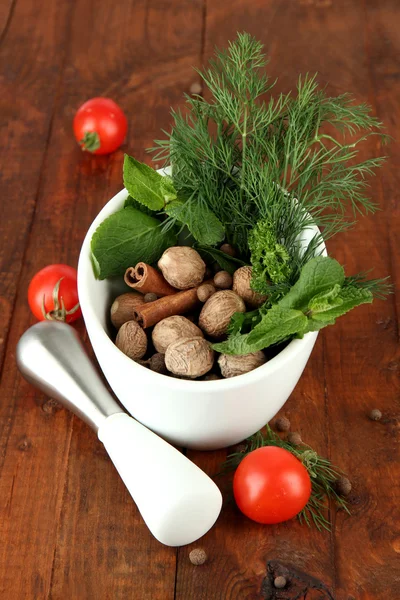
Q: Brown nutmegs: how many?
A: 8